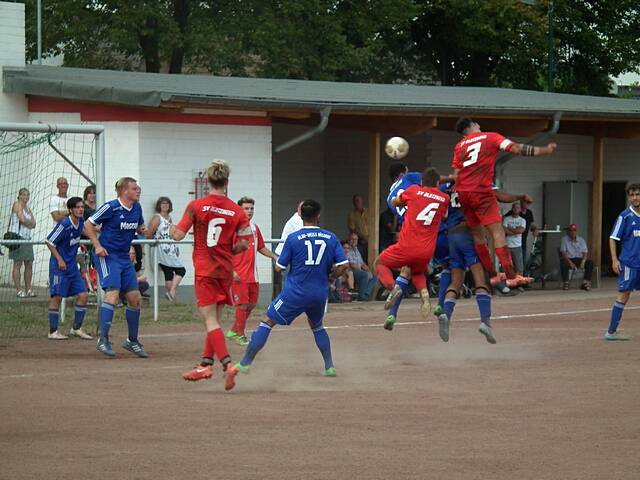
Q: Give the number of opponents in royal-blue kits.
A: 6